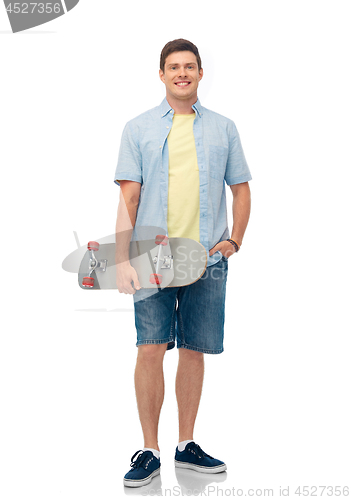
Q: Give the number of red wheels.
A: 4